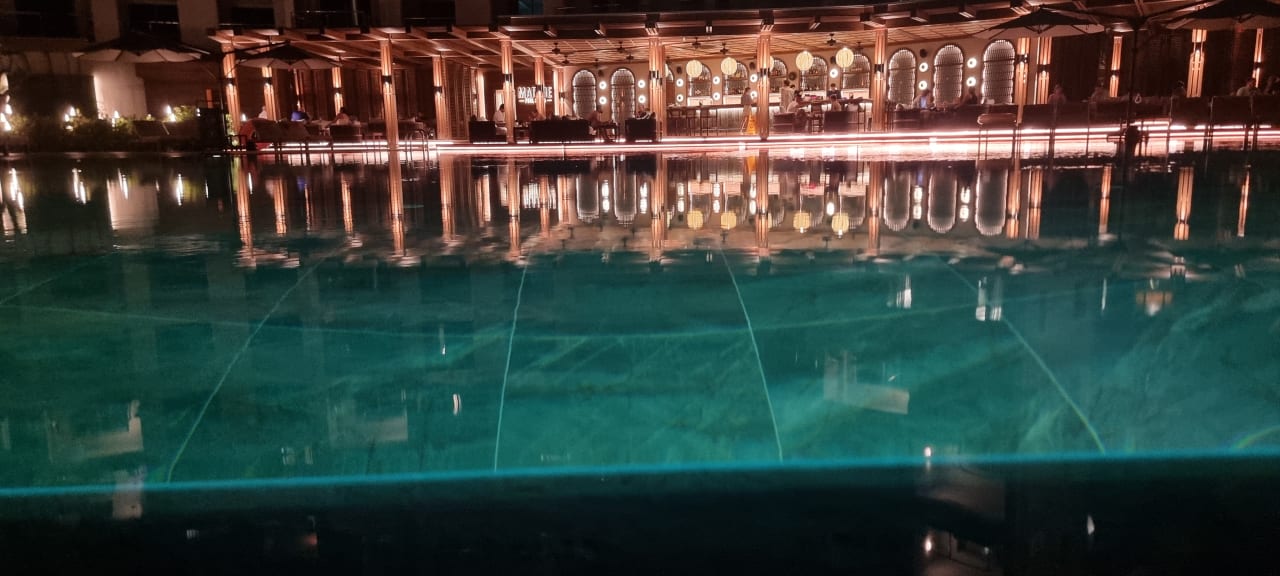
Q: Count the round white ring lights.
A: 15